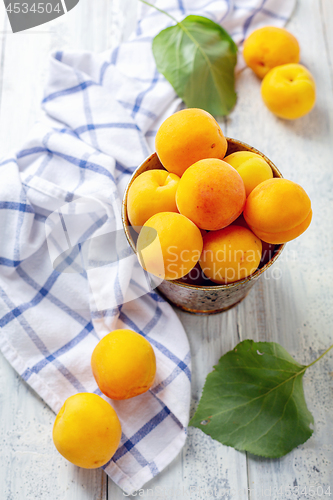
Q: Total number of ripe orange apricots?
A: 11